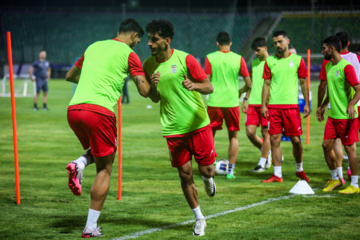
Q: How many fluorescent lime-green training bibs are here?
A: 6